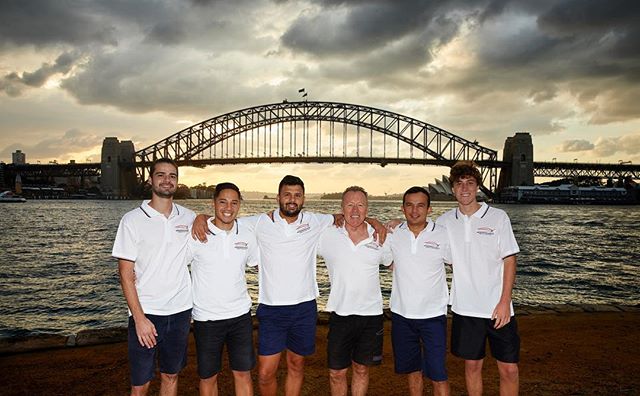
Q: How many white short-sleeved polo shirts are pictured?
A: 6